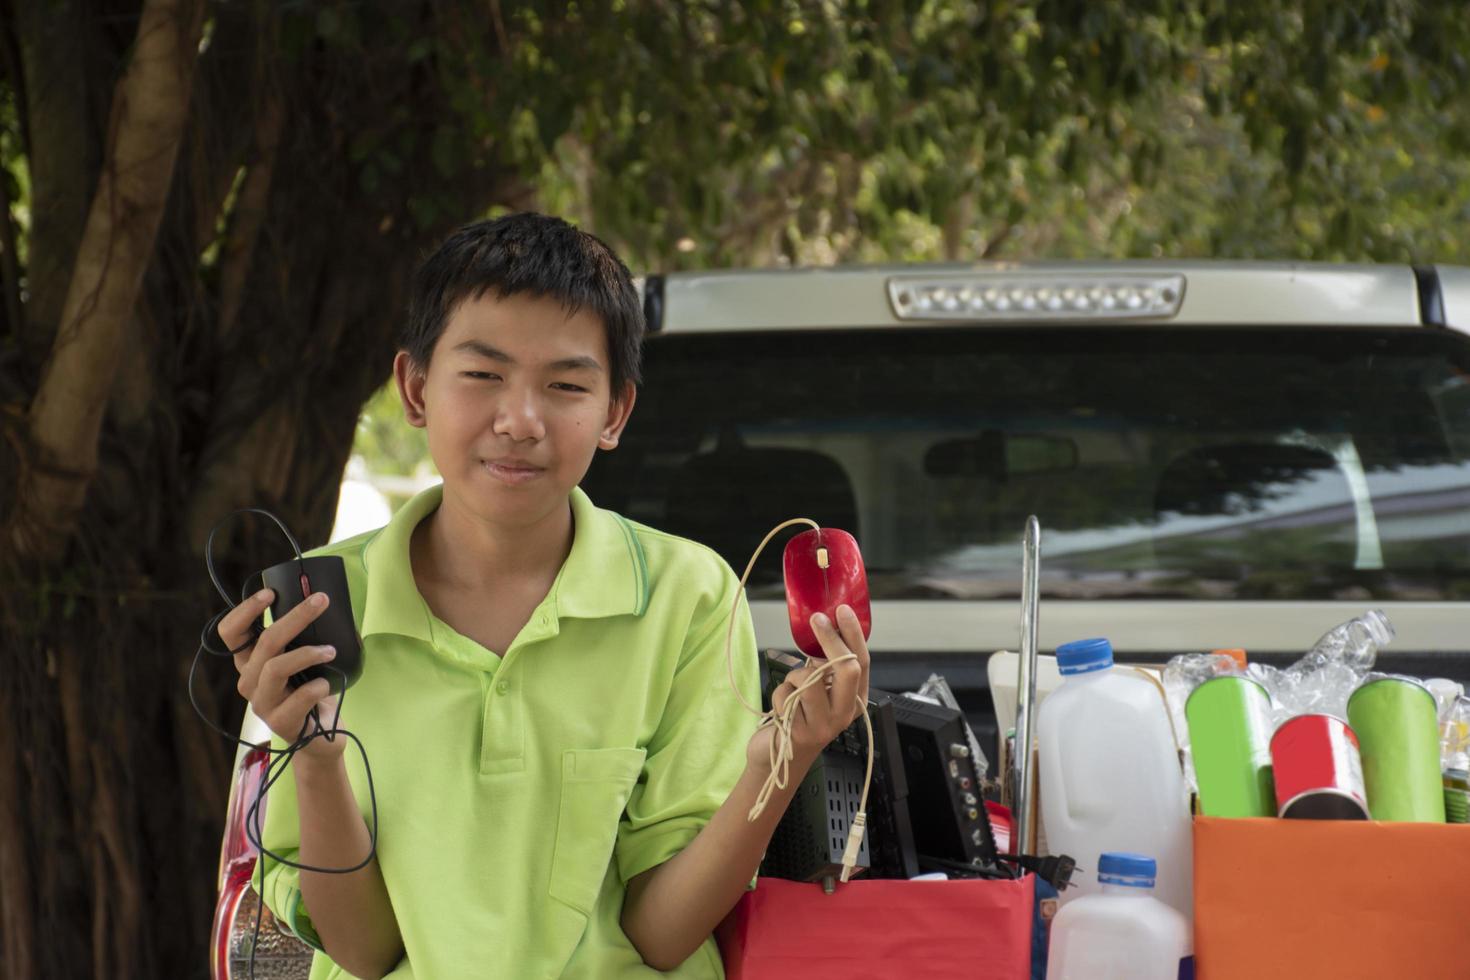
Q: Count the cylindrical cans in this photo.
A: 3